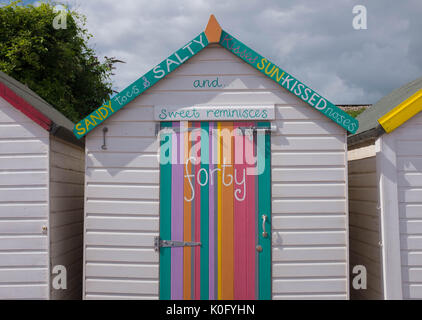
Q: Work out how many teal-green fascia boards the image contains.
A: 2